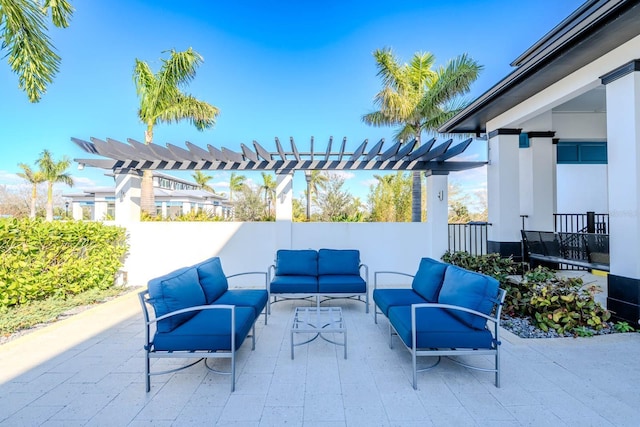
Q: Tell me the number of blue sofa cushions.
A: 12